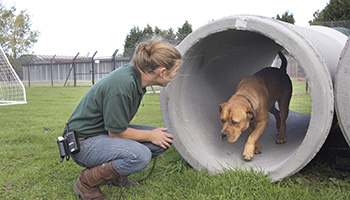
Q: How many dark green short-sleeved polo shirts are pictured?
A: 1